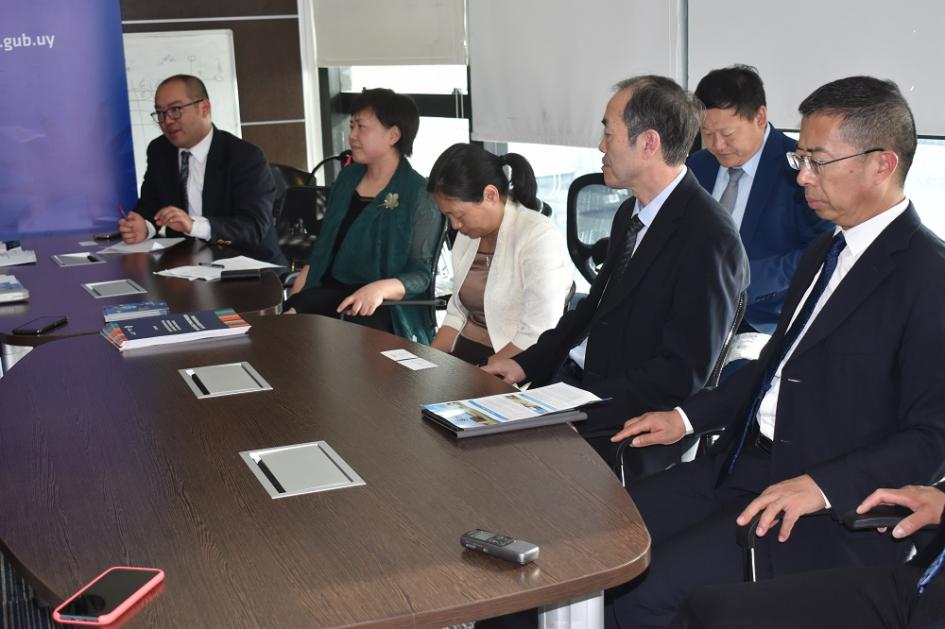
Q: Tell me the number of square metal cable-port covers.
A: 4